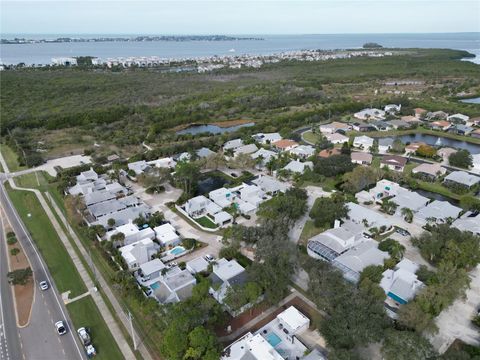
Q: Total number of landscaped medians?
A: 1